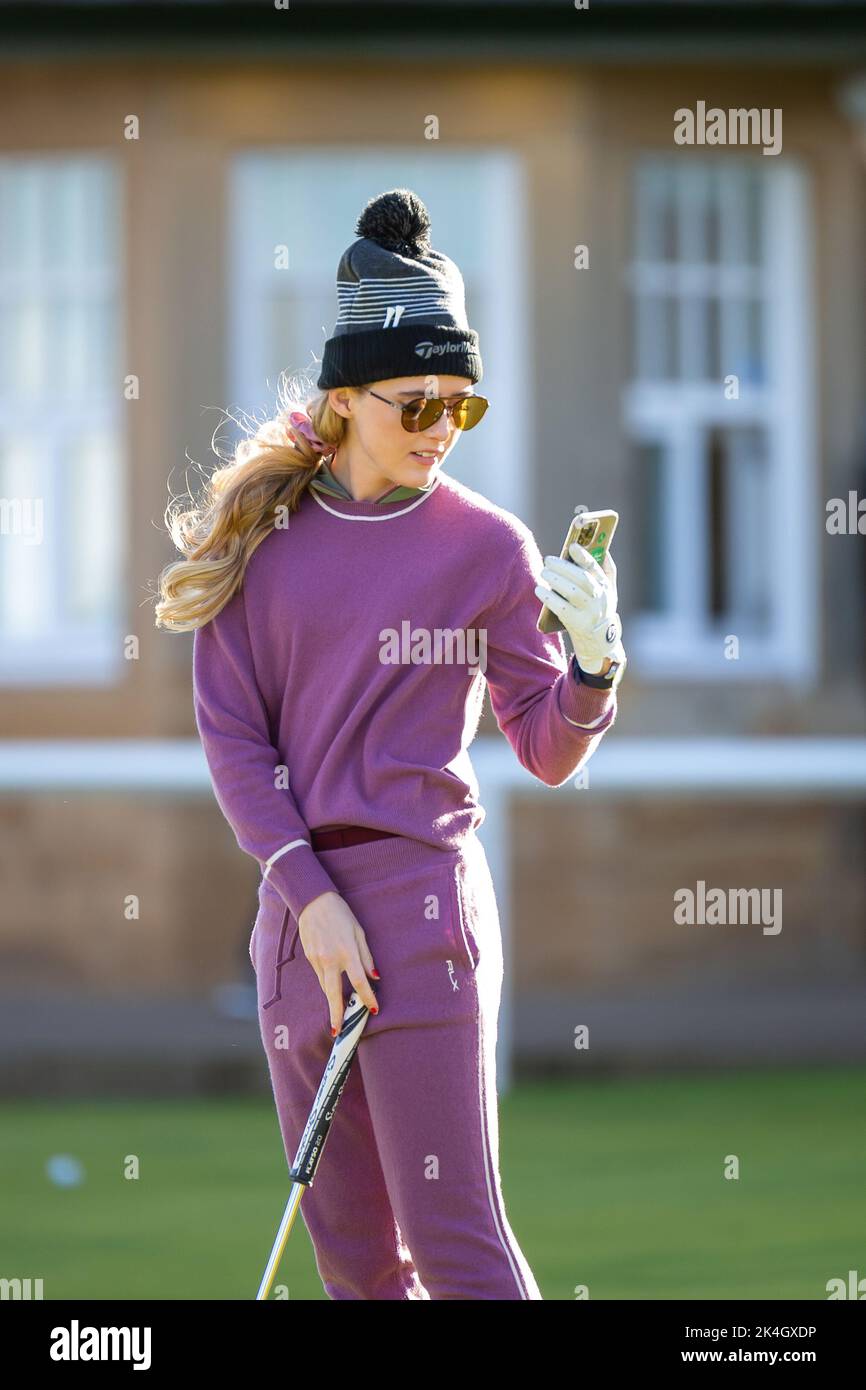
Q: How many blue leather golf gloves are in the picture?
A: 0